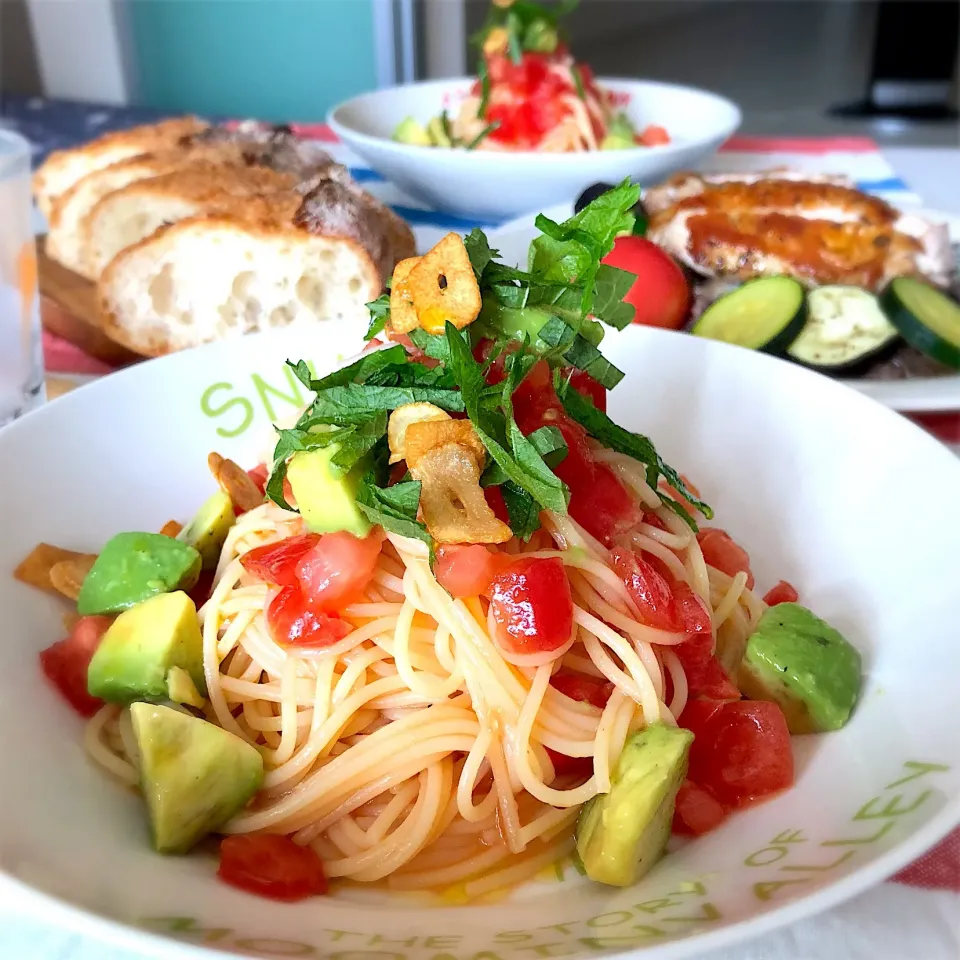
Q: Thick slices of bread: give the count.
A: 4